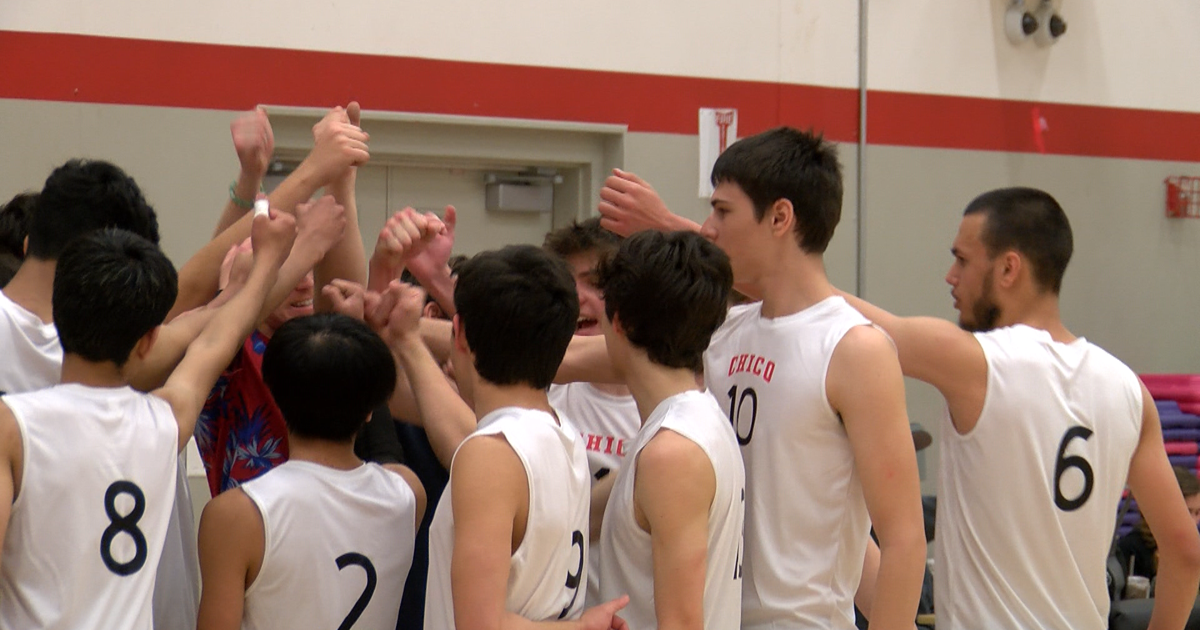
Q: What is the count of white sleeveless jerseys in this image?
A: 8